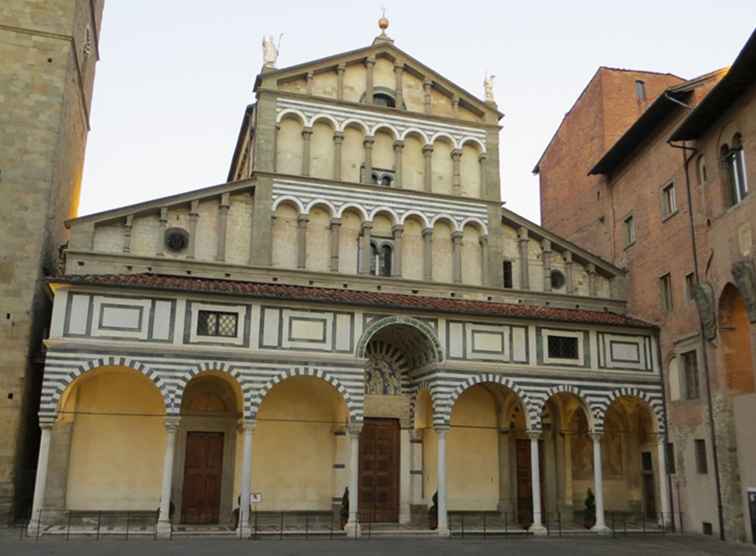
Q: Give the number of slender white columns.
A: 8